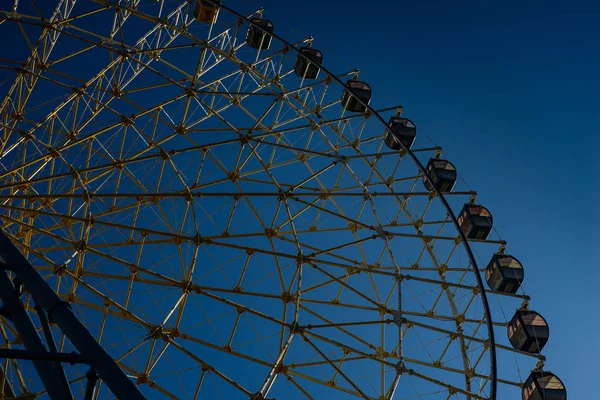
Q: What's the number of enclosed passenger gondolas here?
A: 10